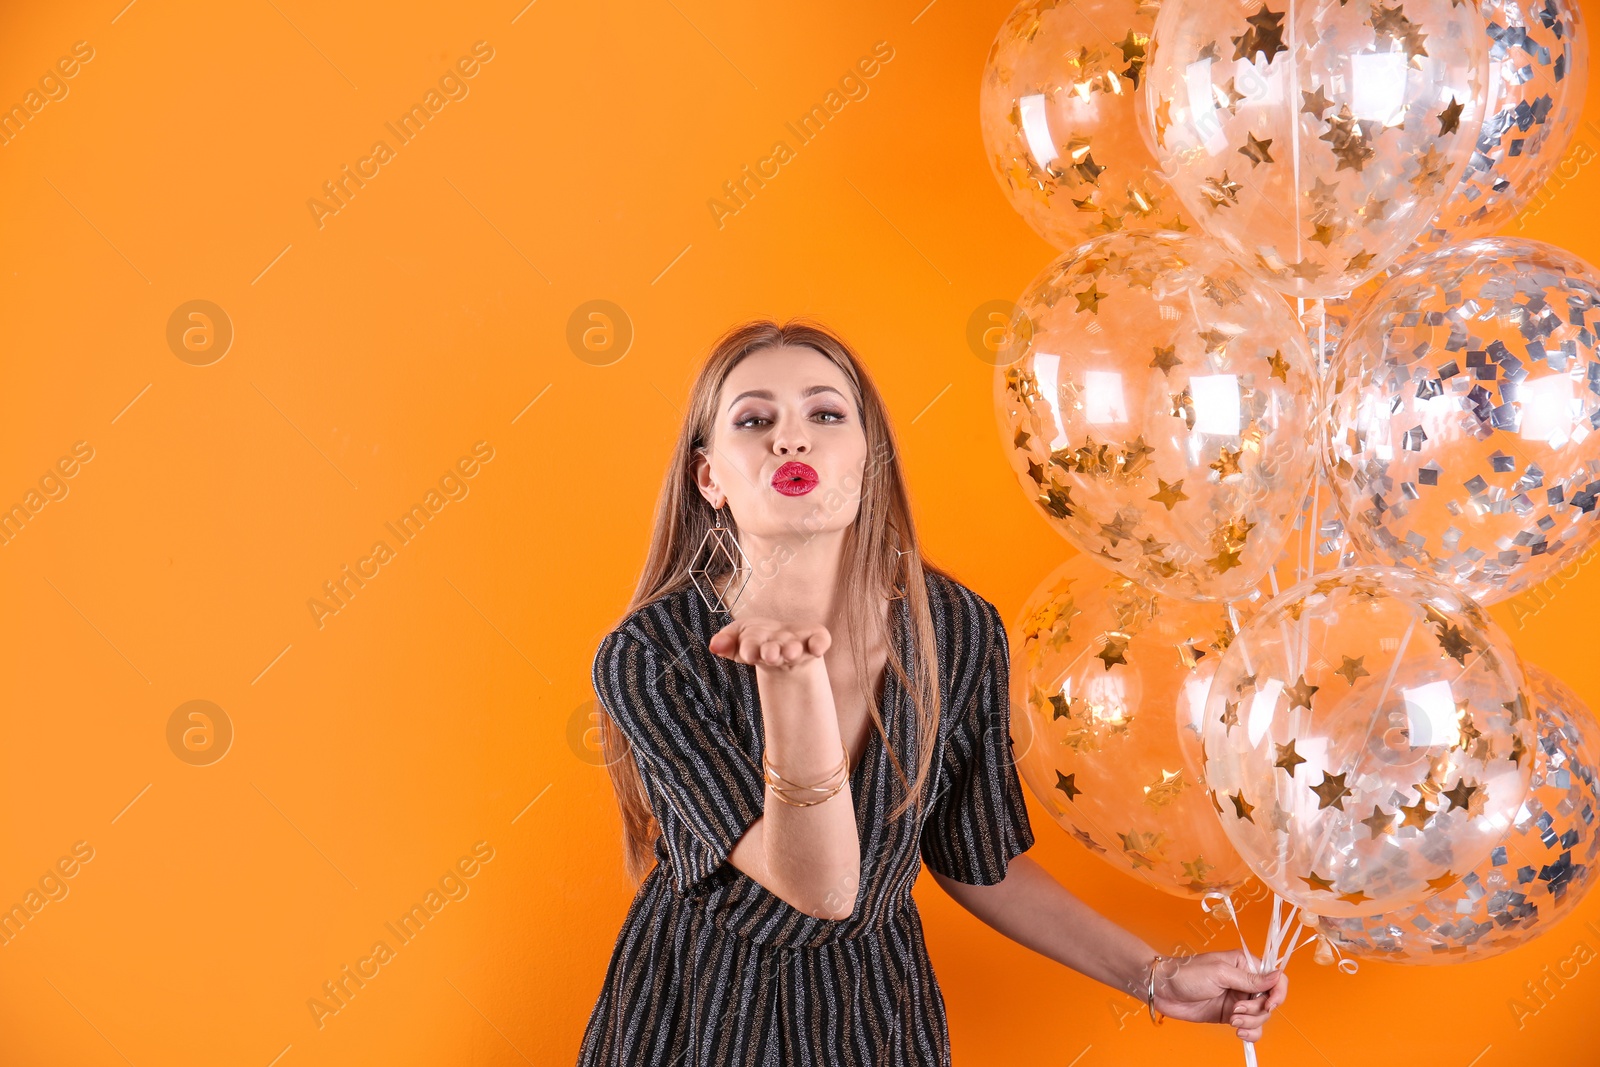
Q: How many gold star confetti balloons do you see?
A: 5